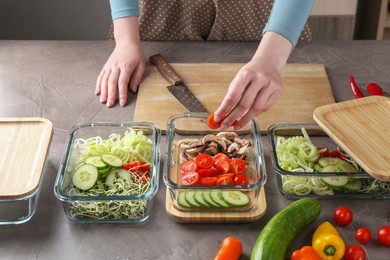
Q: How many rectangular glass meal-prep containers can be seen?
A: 4